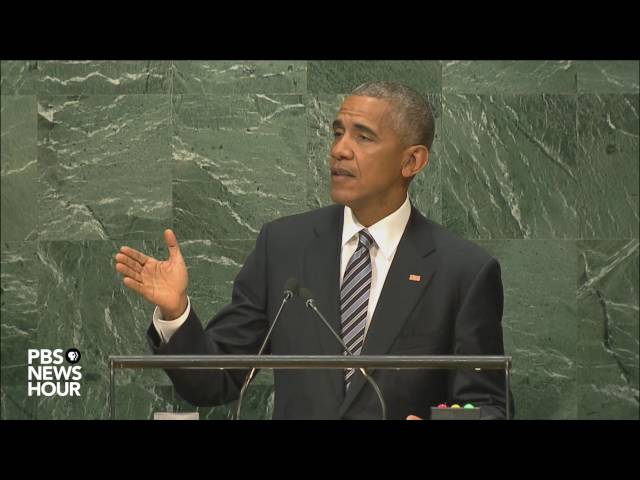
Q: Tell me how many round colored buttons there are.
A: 3